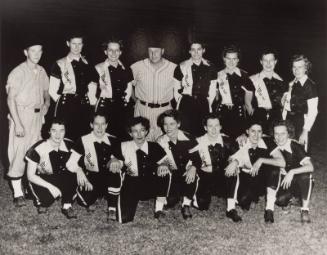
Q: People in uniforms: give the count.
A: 15